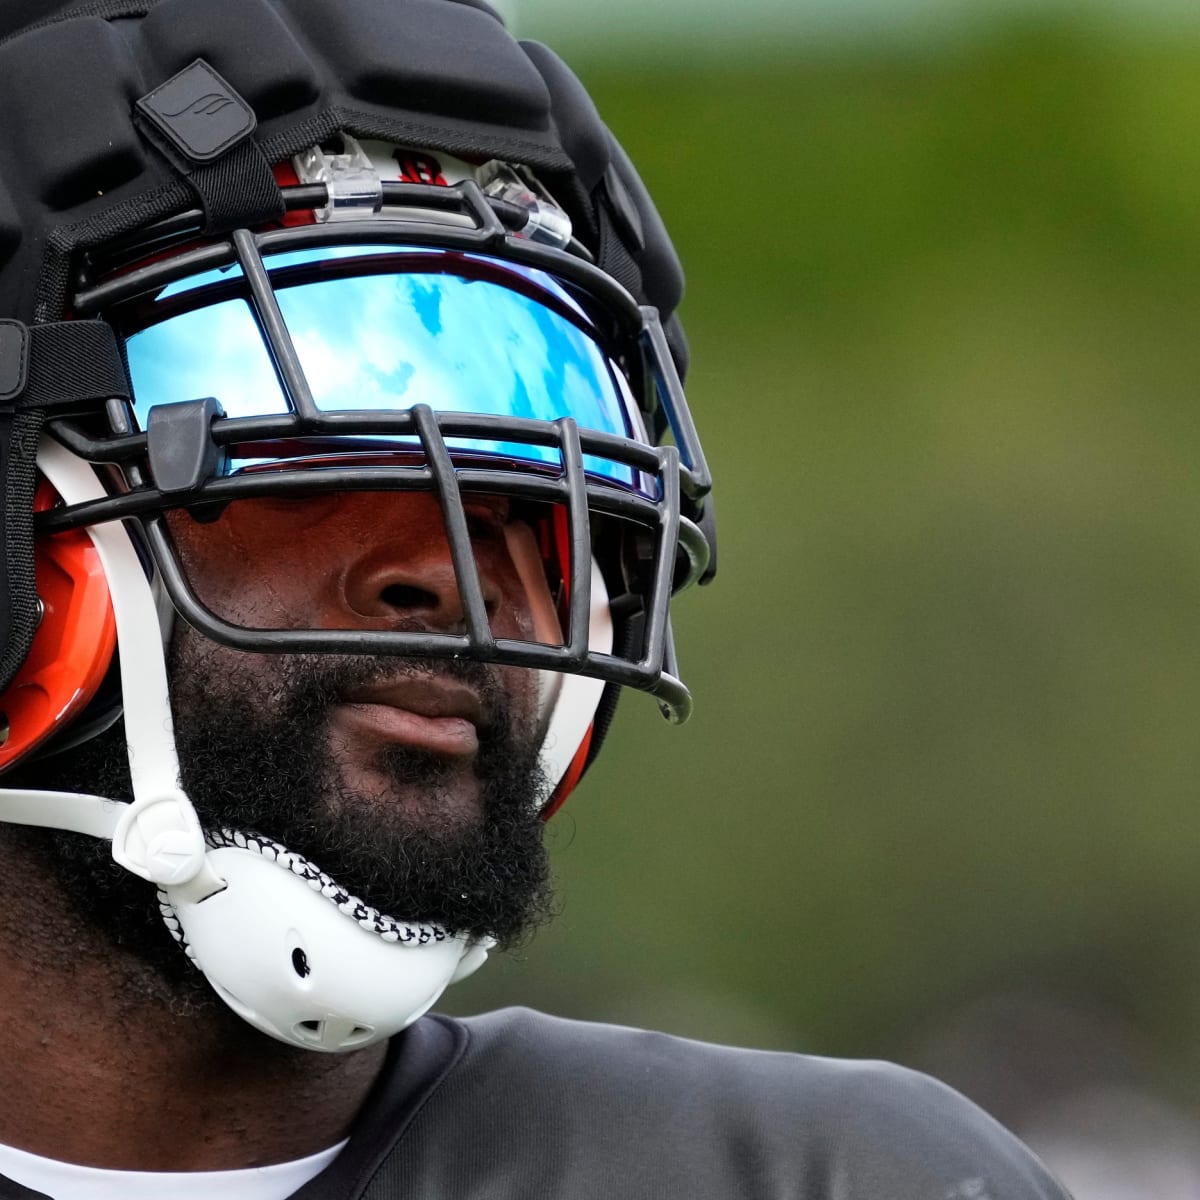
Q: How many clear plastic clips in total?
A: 2